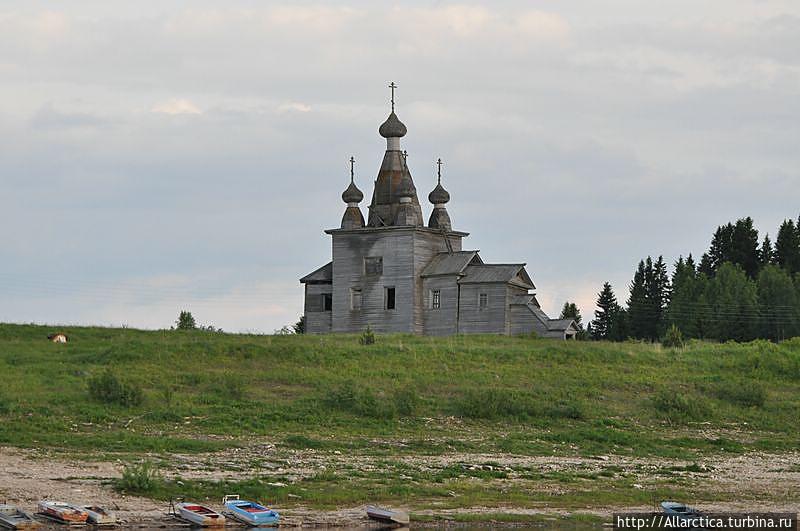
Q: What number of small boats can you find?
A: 7